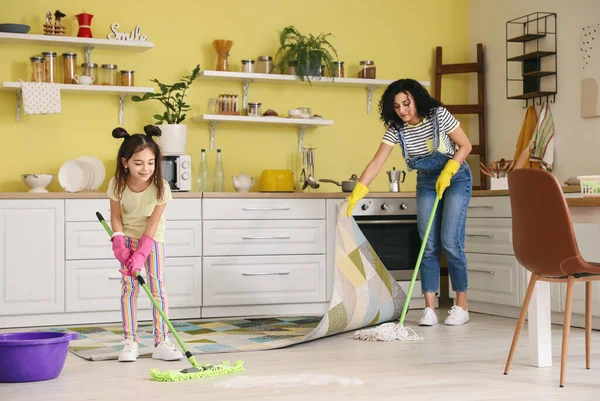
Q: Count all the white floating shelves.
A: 4